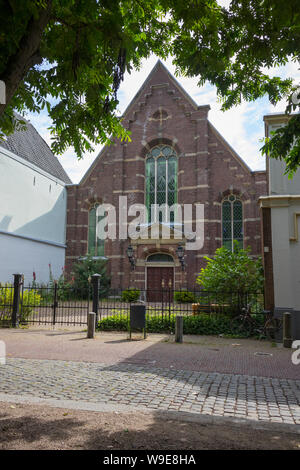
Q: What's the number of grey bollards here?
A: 3